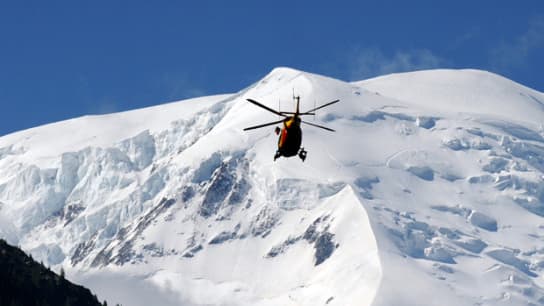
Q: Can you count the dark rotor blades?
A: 4